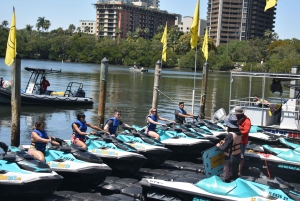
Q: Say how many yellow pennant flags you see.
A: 5